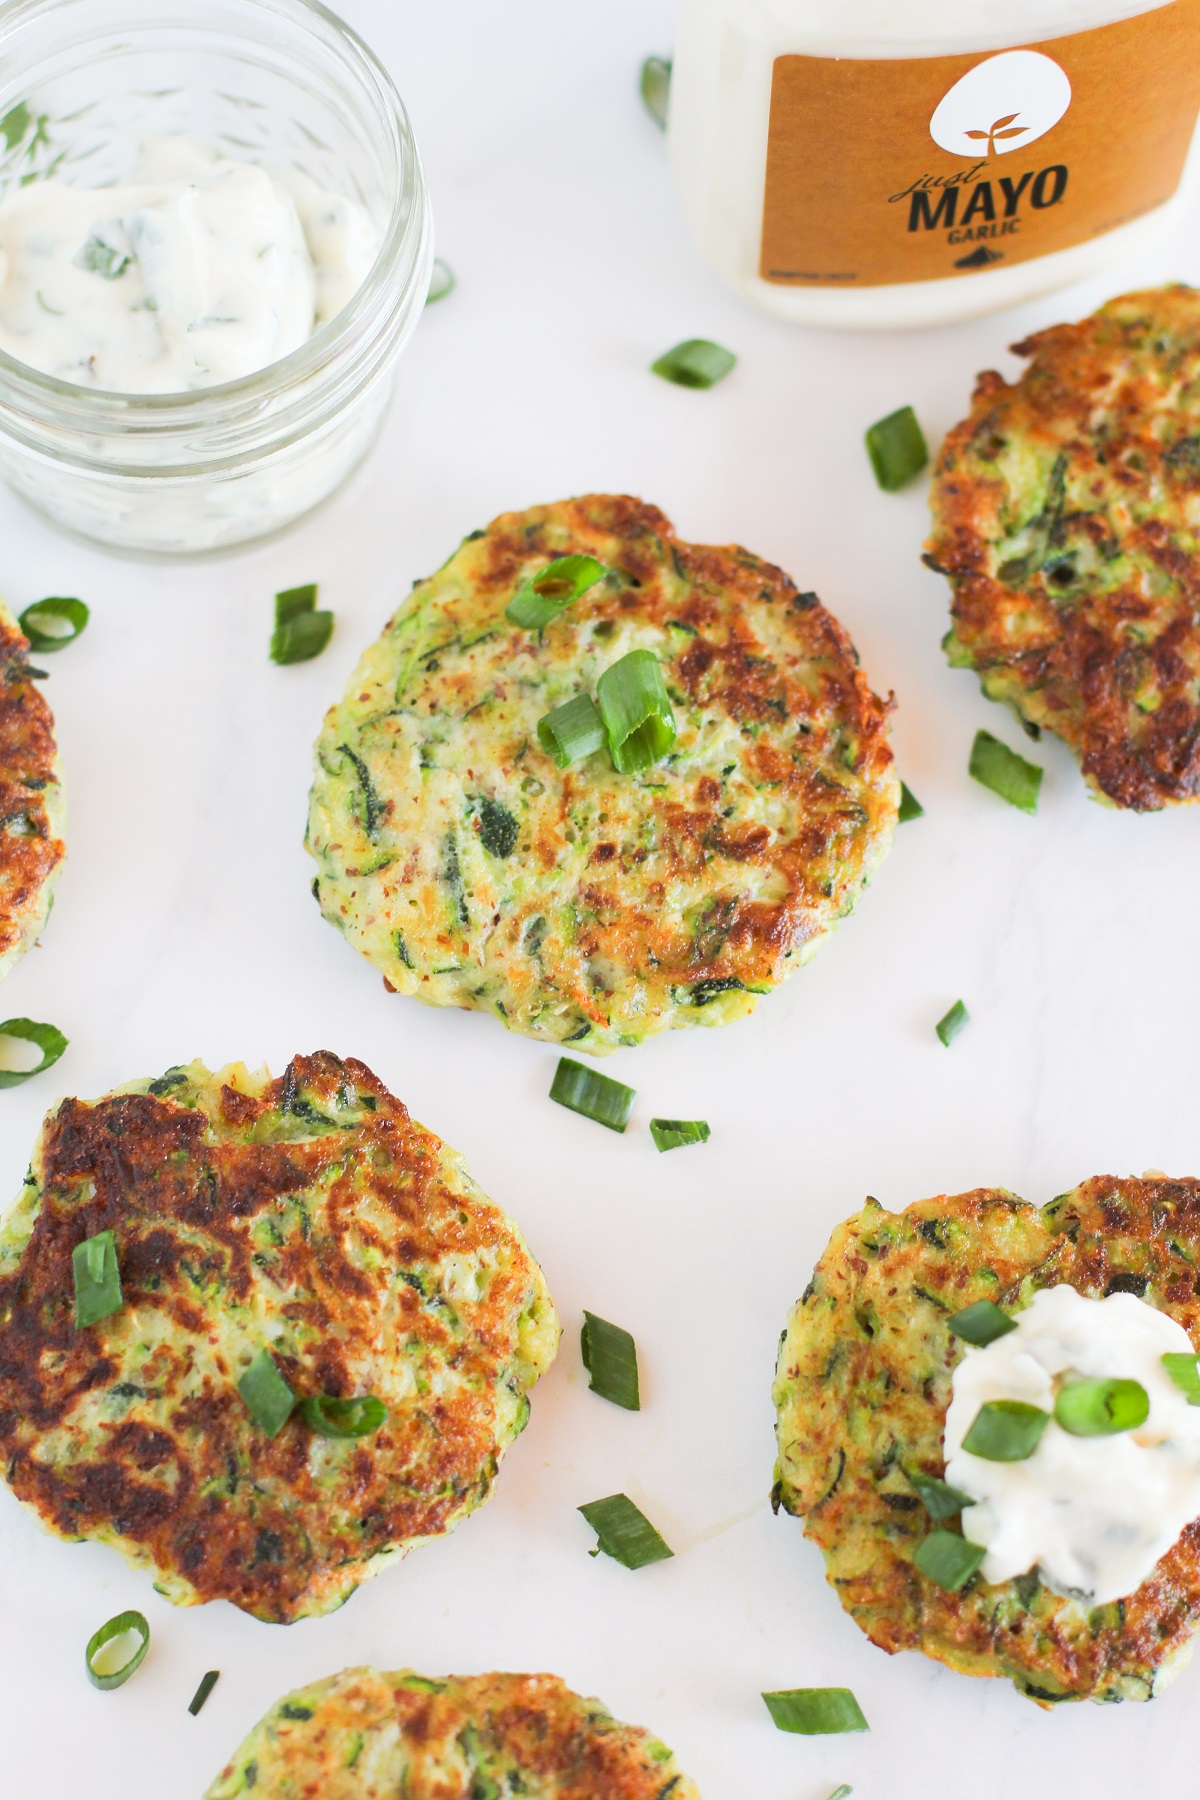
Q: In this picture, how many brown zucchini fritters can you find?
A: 6